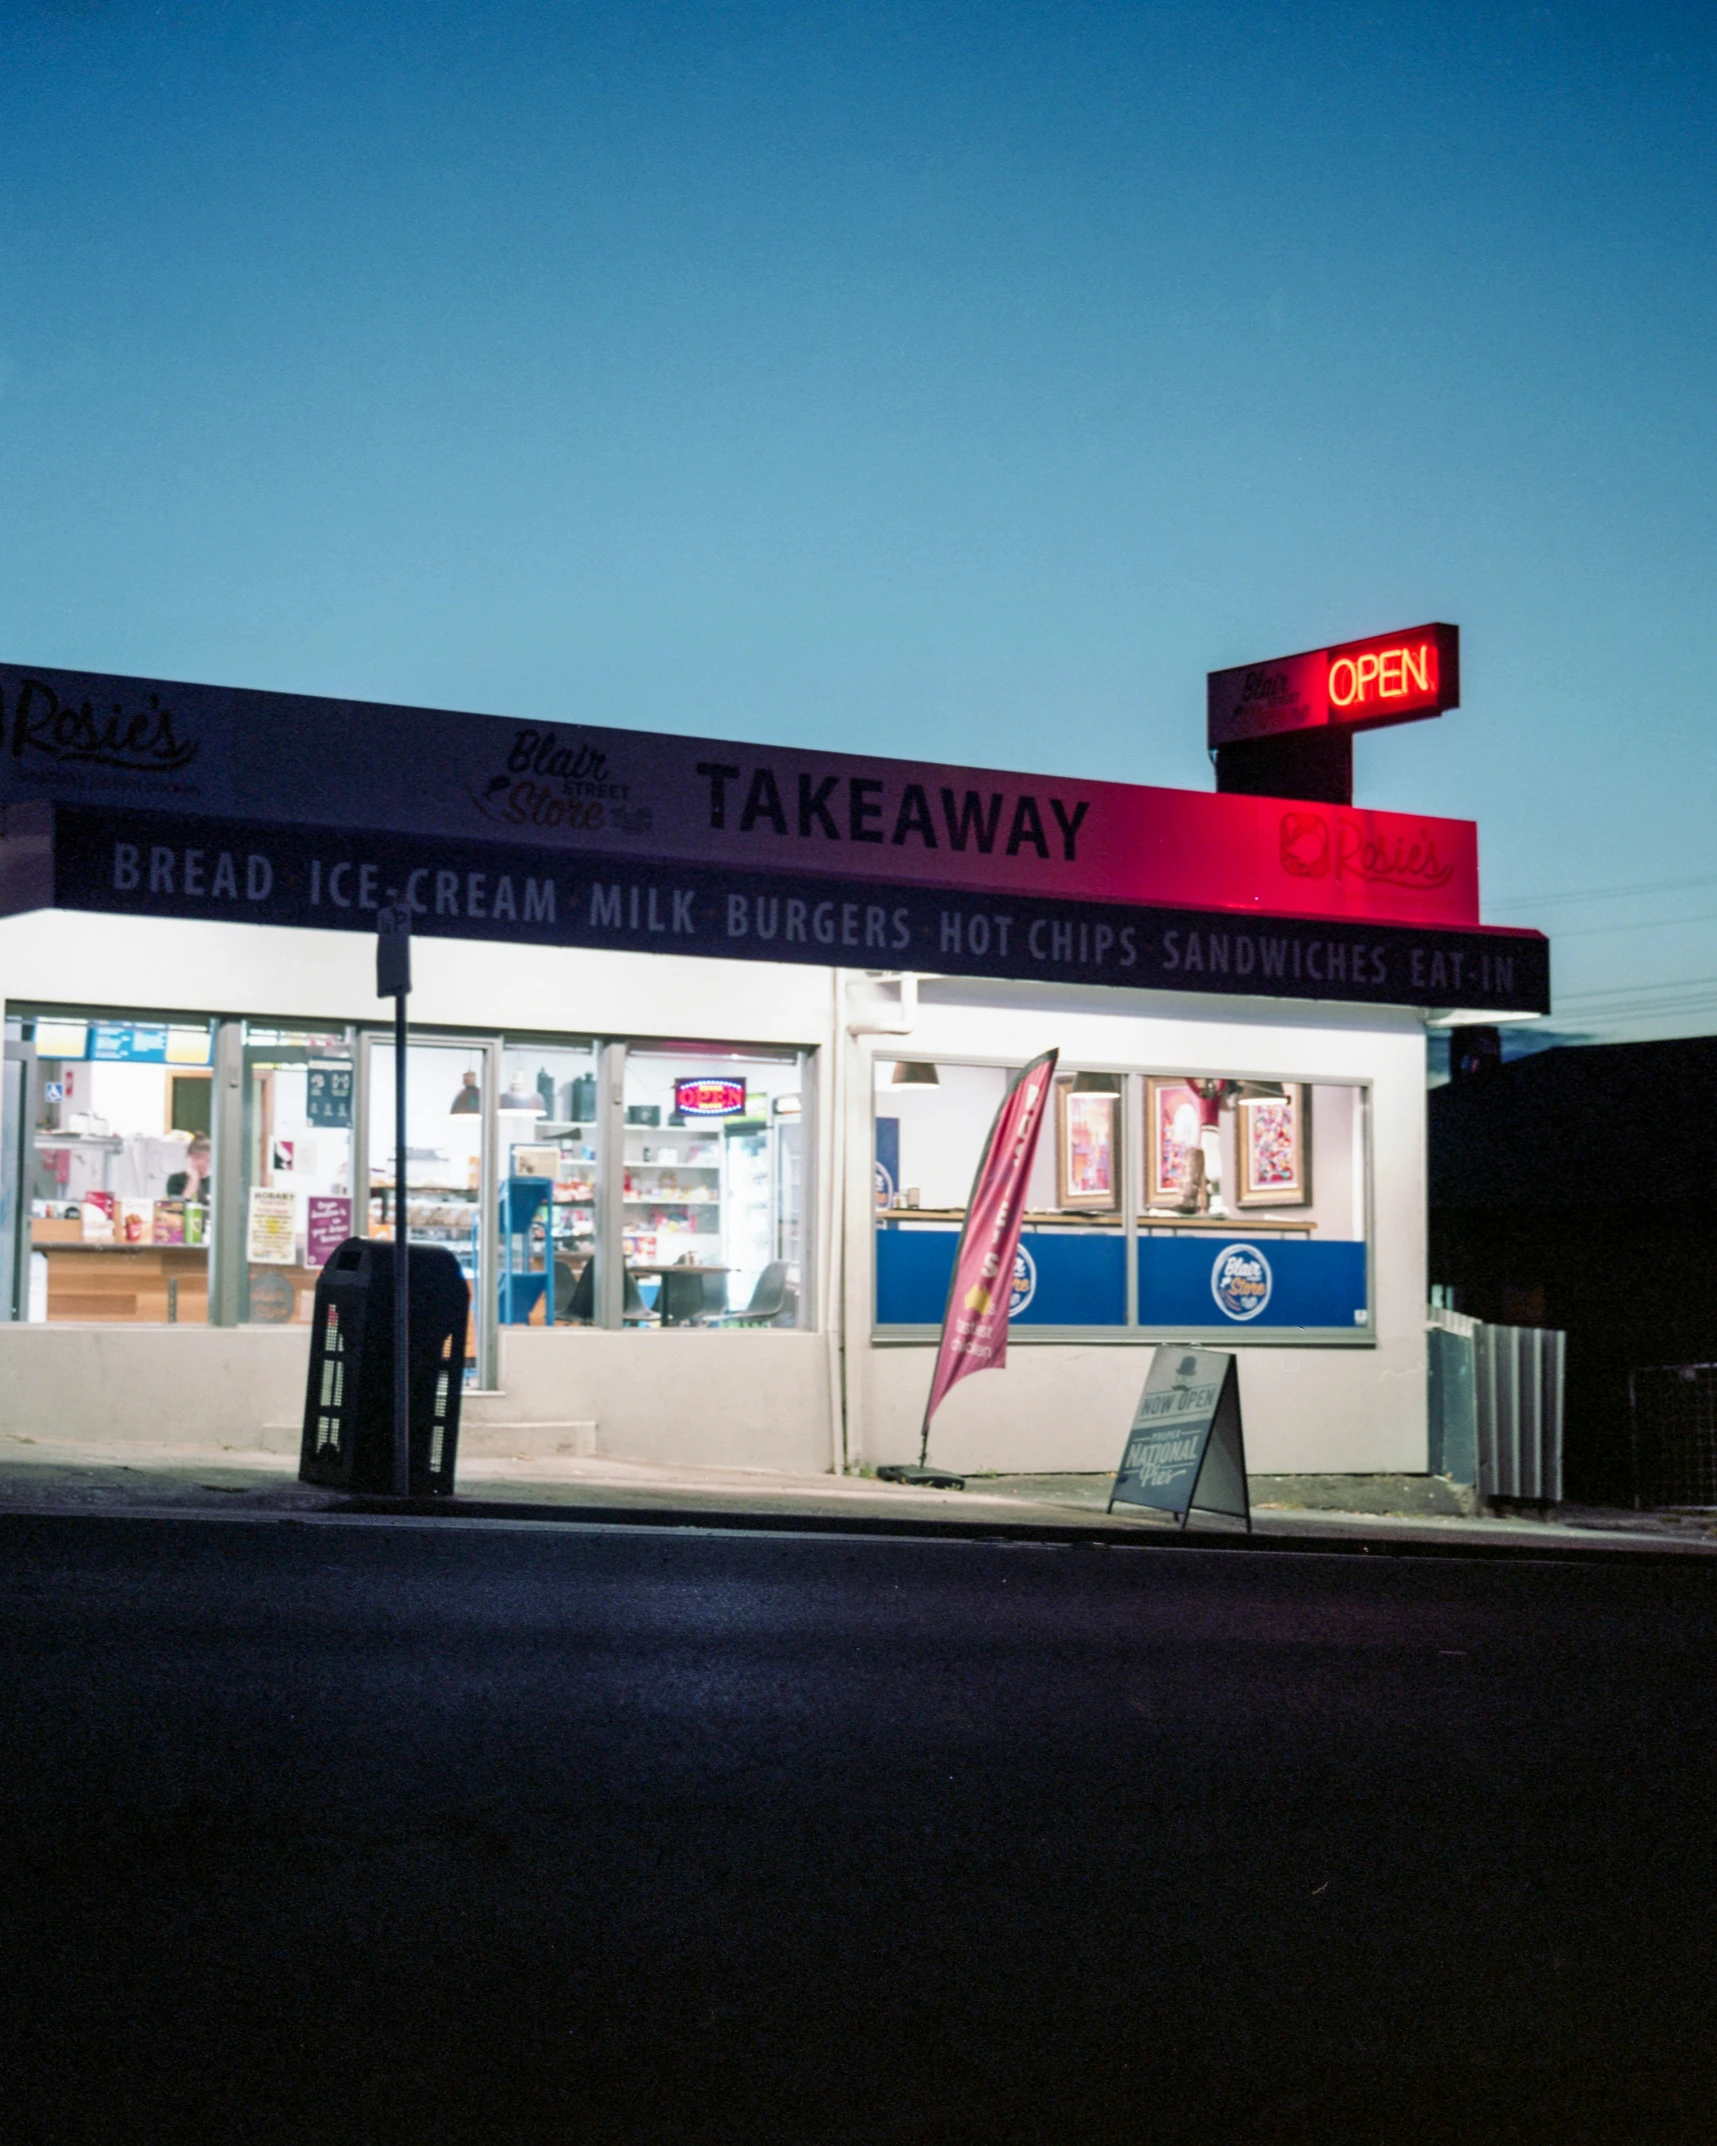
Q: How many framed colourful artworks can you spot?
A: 3